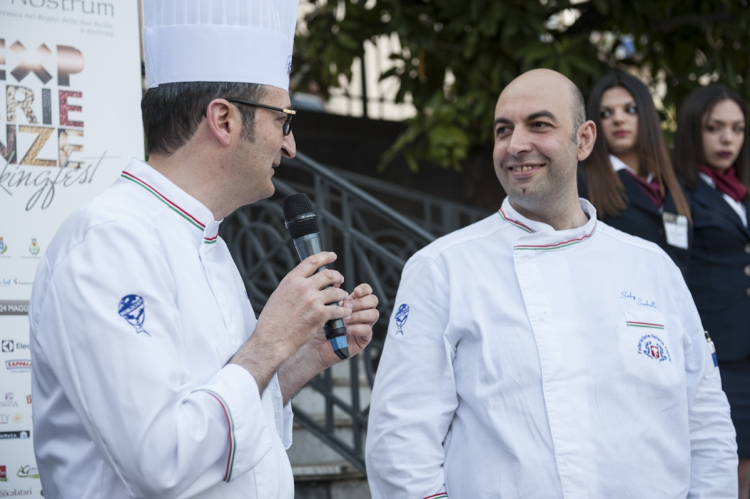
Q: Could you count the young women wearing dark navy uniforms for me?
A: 2